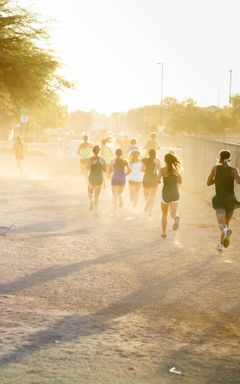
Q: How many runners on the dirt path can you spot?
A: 11